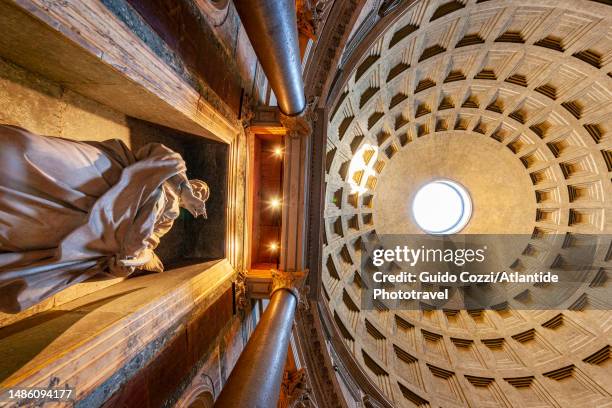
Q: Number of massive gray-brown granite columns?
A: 2